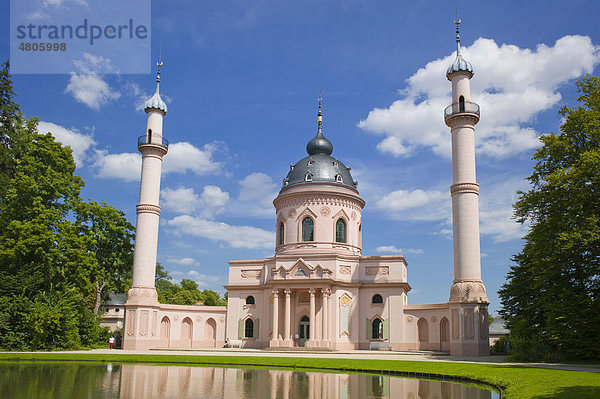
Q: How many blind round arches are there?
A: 5